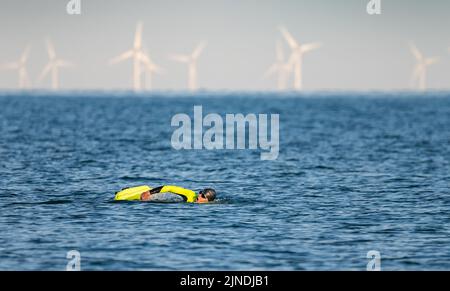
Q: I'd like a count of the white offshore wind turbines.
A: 8